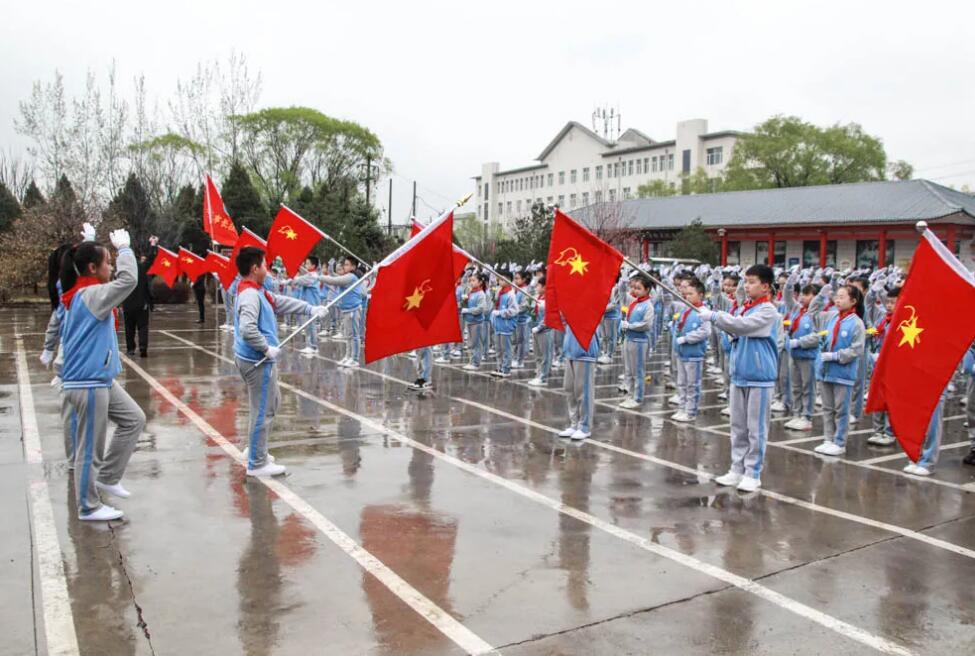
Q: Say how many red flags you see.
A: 10